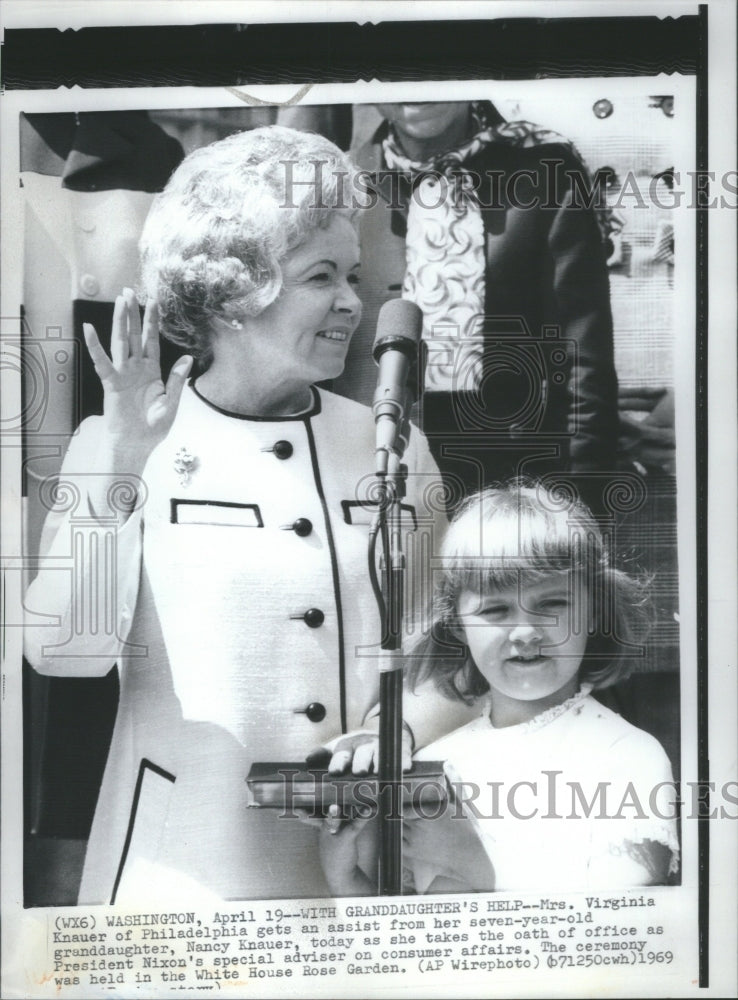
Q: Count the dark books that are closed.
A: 1